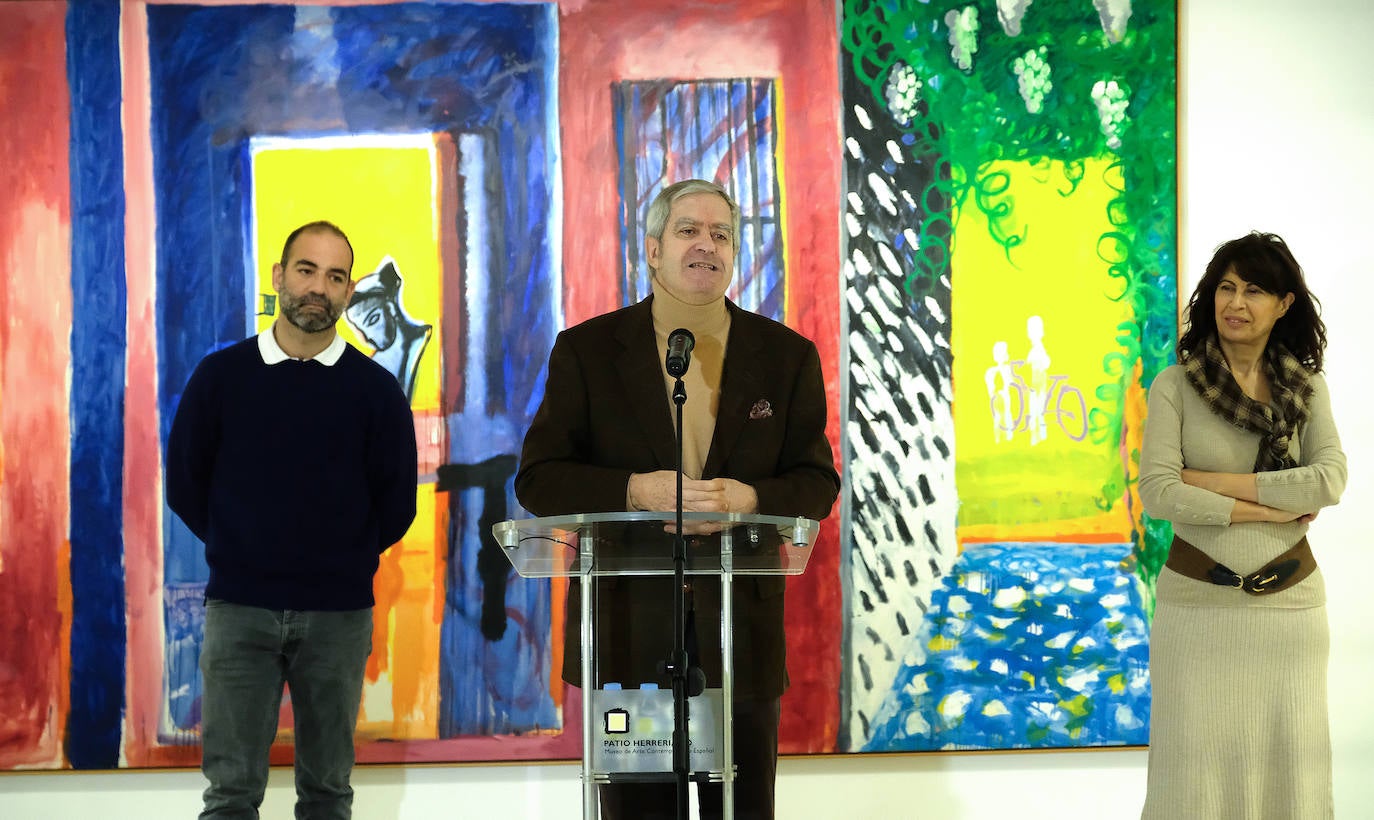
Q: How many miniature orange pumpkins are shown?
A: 0